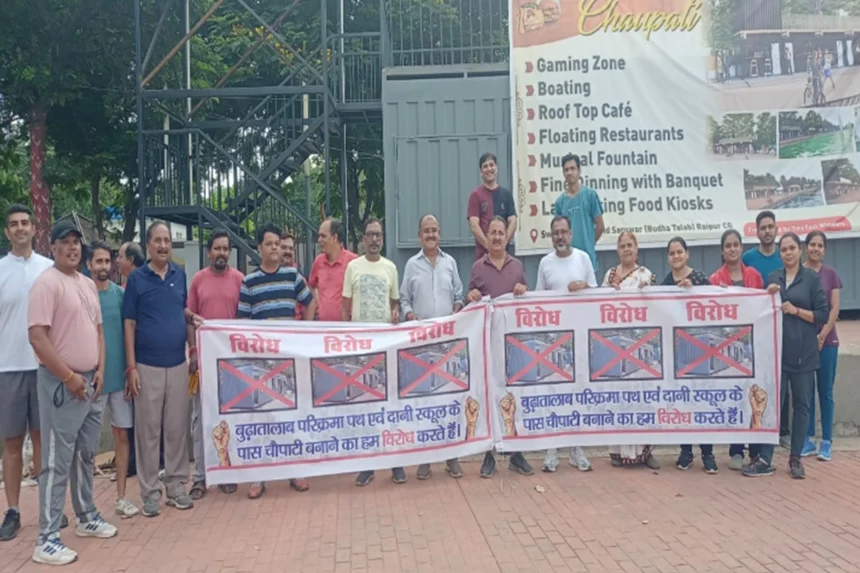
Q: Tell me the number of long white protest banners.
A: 2